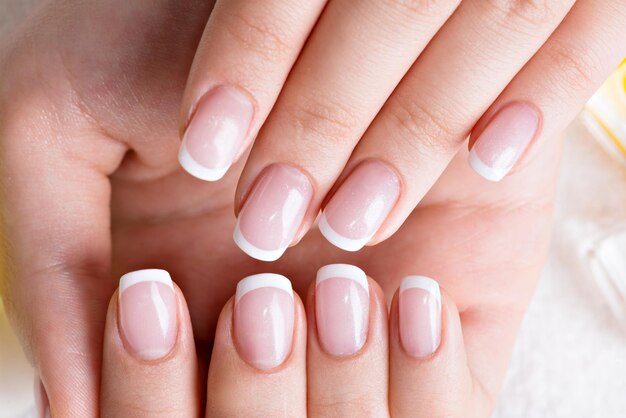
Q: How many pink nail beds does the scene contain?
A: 8